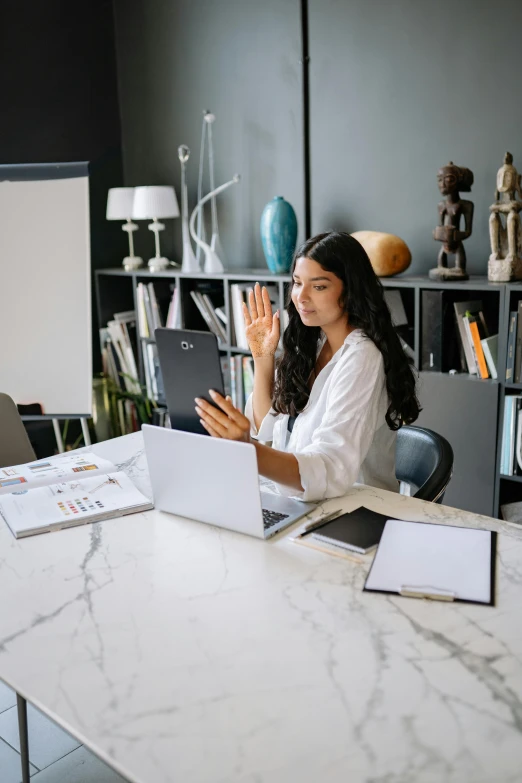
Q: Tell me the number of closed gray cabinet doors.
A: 1